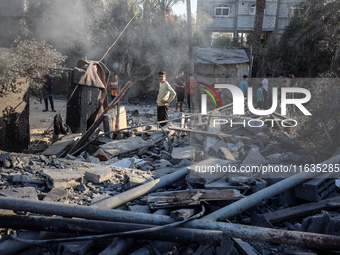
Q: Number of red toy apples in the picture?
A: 0